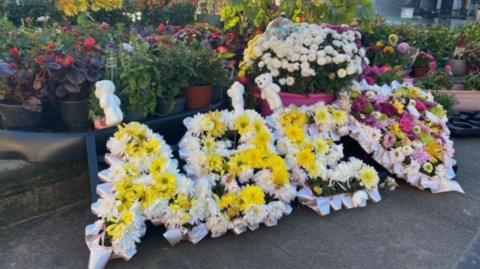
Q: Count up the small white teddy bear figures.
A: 3